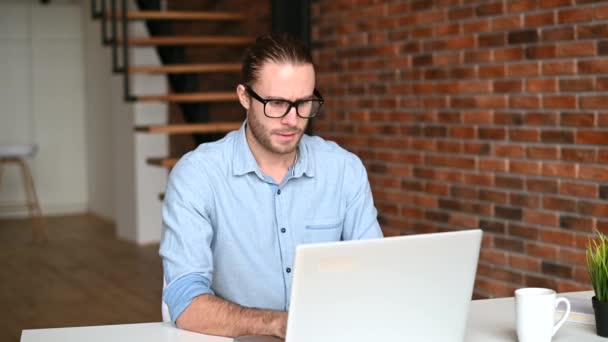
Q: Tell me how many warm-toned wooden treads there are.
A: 6